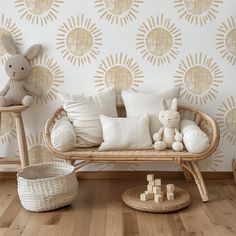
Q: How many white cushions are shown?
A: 5